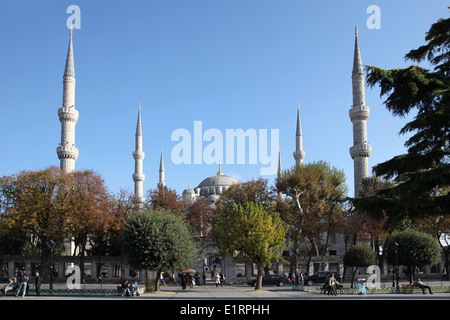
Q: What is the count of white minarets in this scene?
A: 6